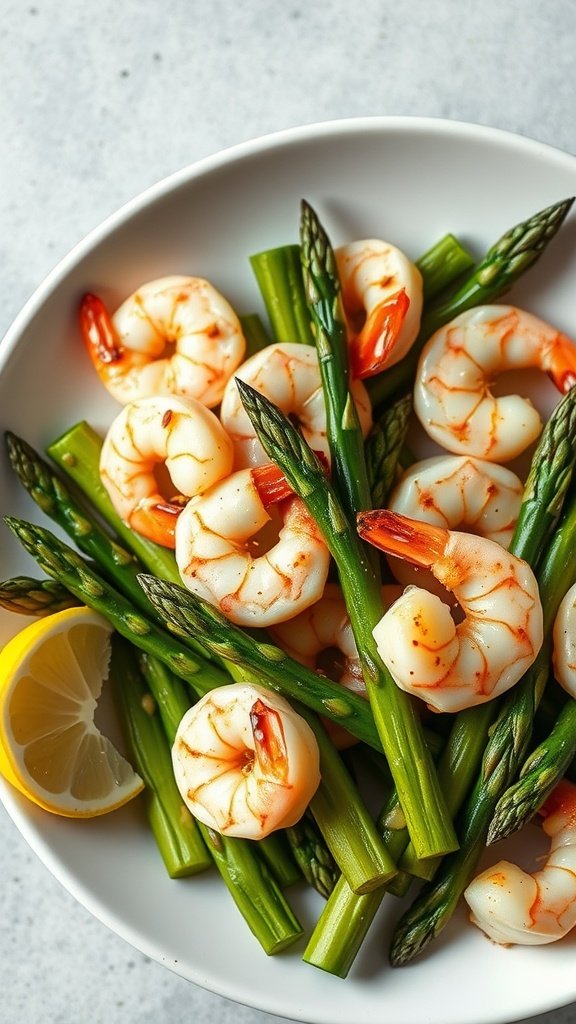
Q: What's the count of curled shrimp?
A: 12